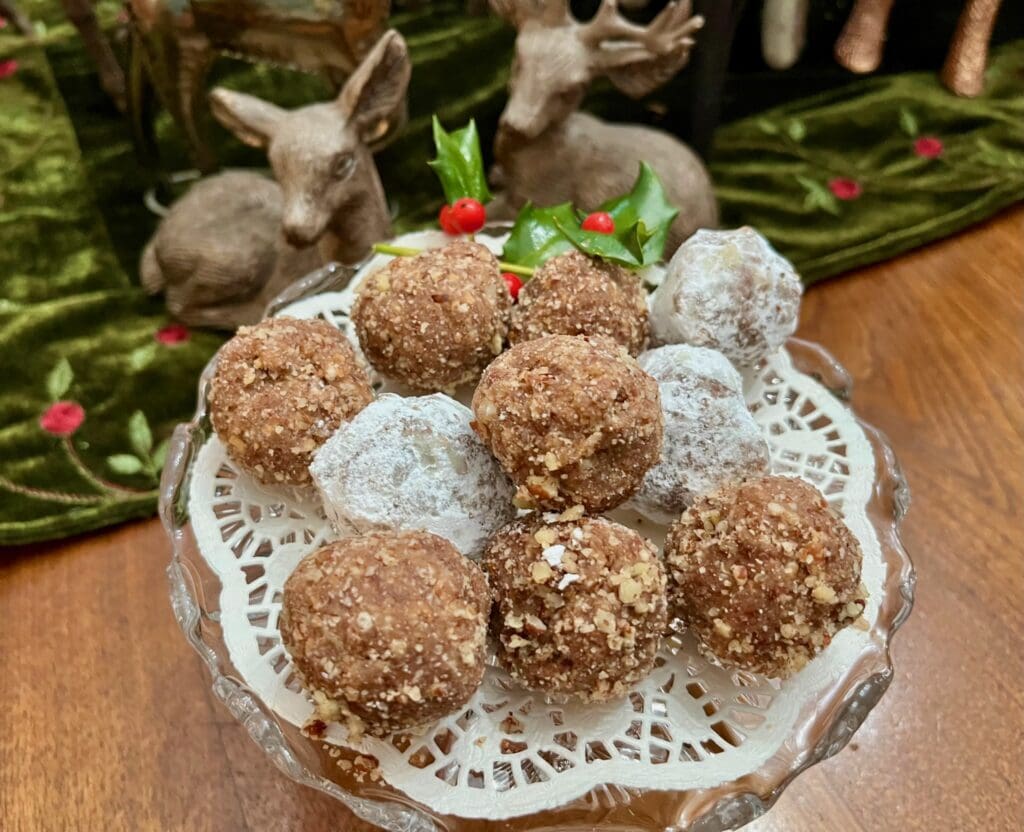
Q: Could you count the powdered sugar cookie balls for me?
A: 3